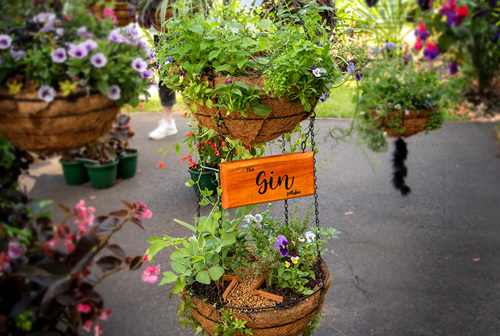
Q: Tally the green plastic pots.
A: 4